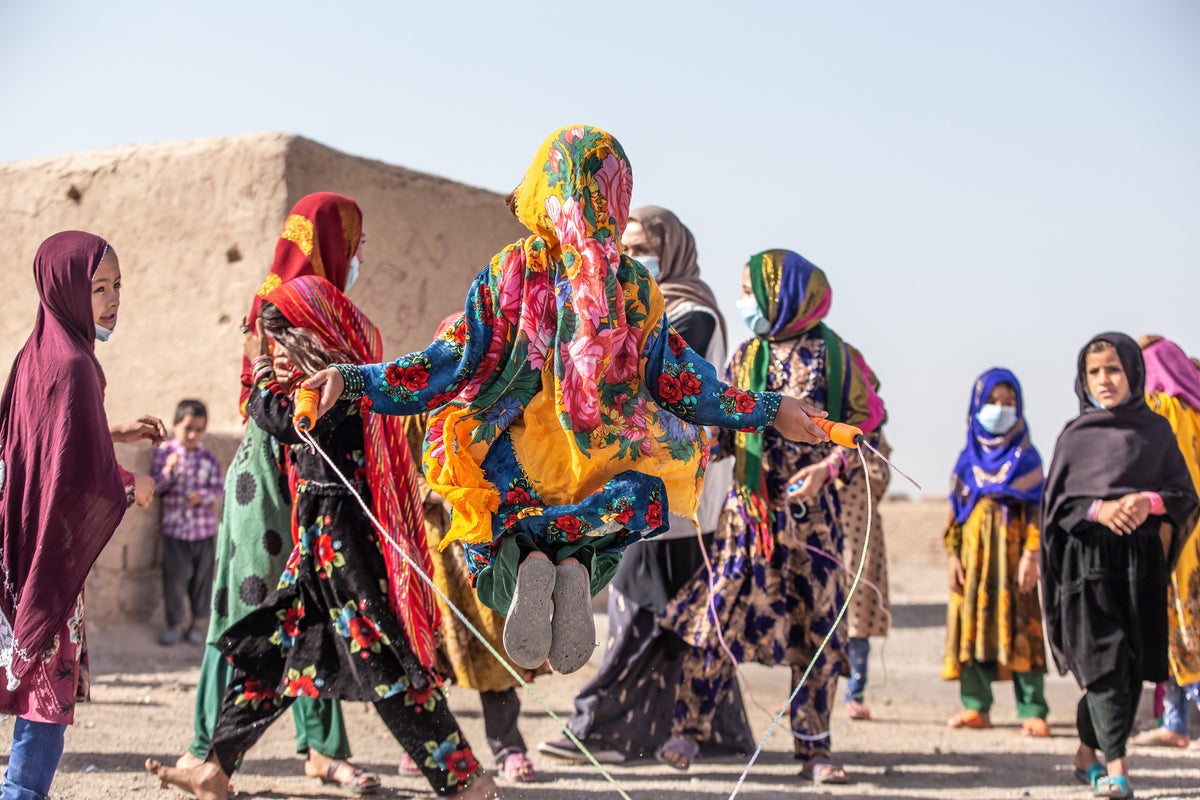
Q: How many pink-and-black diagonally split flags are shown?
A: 0